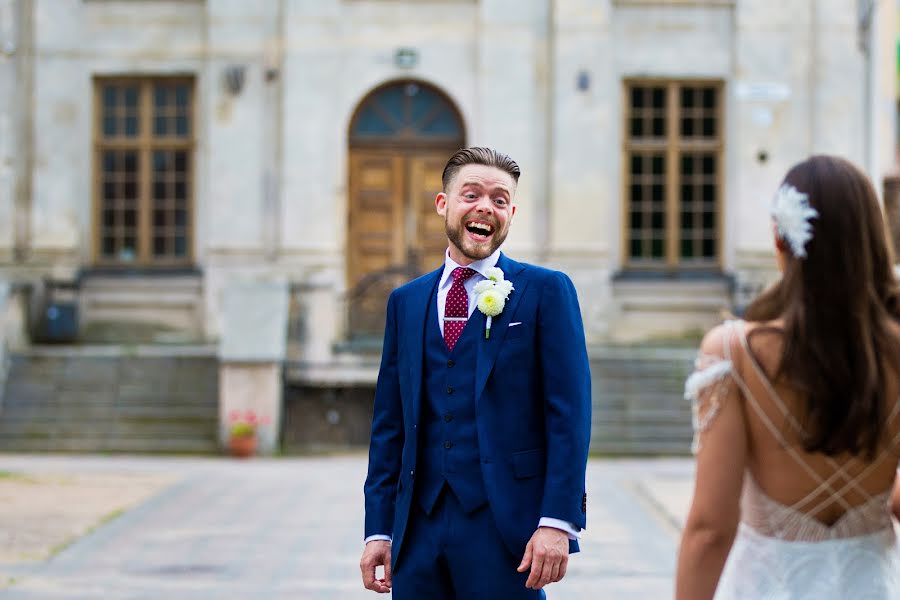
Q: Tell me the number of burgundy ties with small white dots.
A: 1